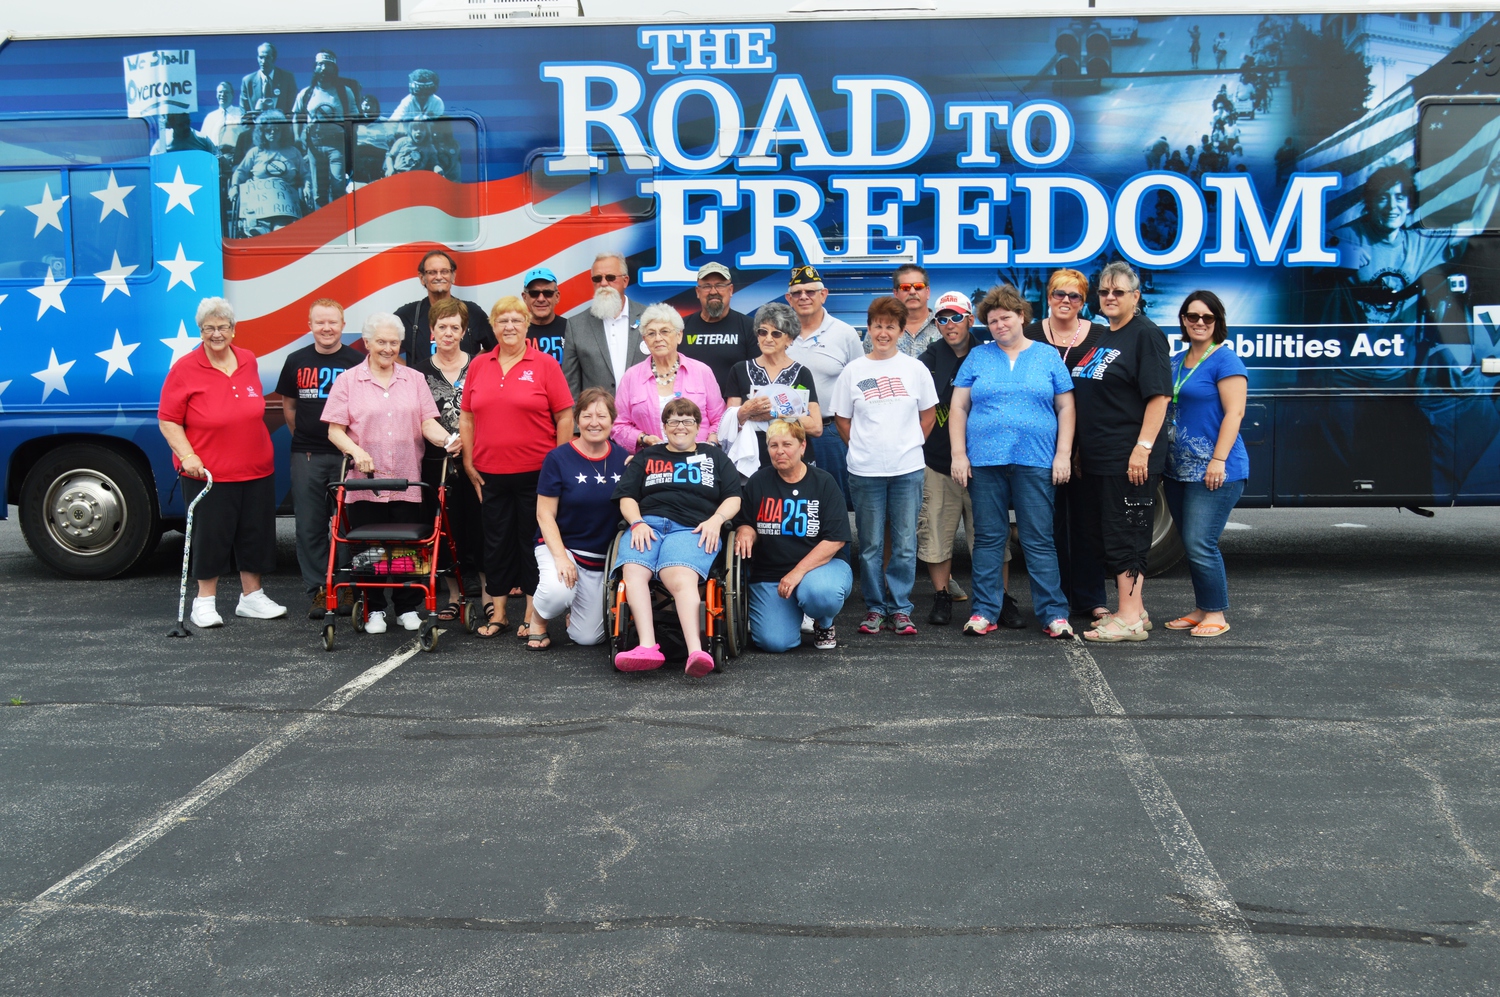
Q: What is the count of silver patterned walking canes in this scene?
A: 1